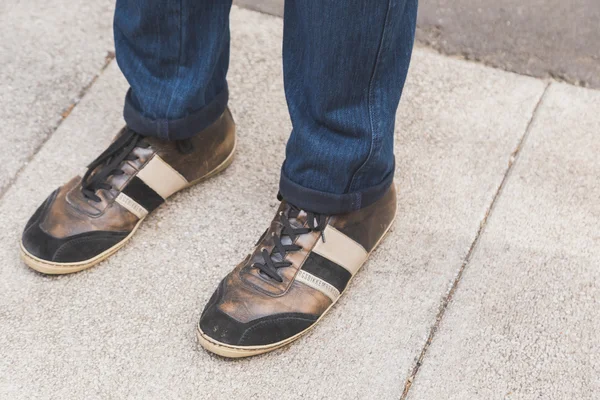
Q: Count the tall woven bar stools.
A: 0